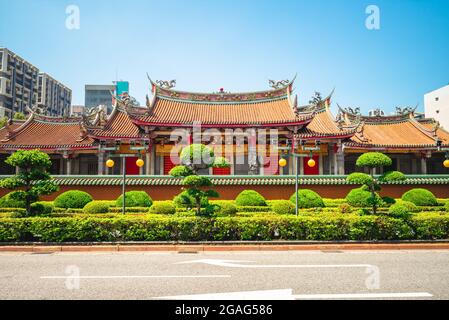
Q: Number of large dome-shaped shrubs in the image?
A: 8